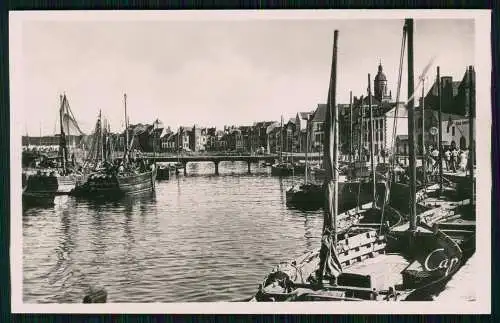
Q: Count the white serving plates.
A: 0